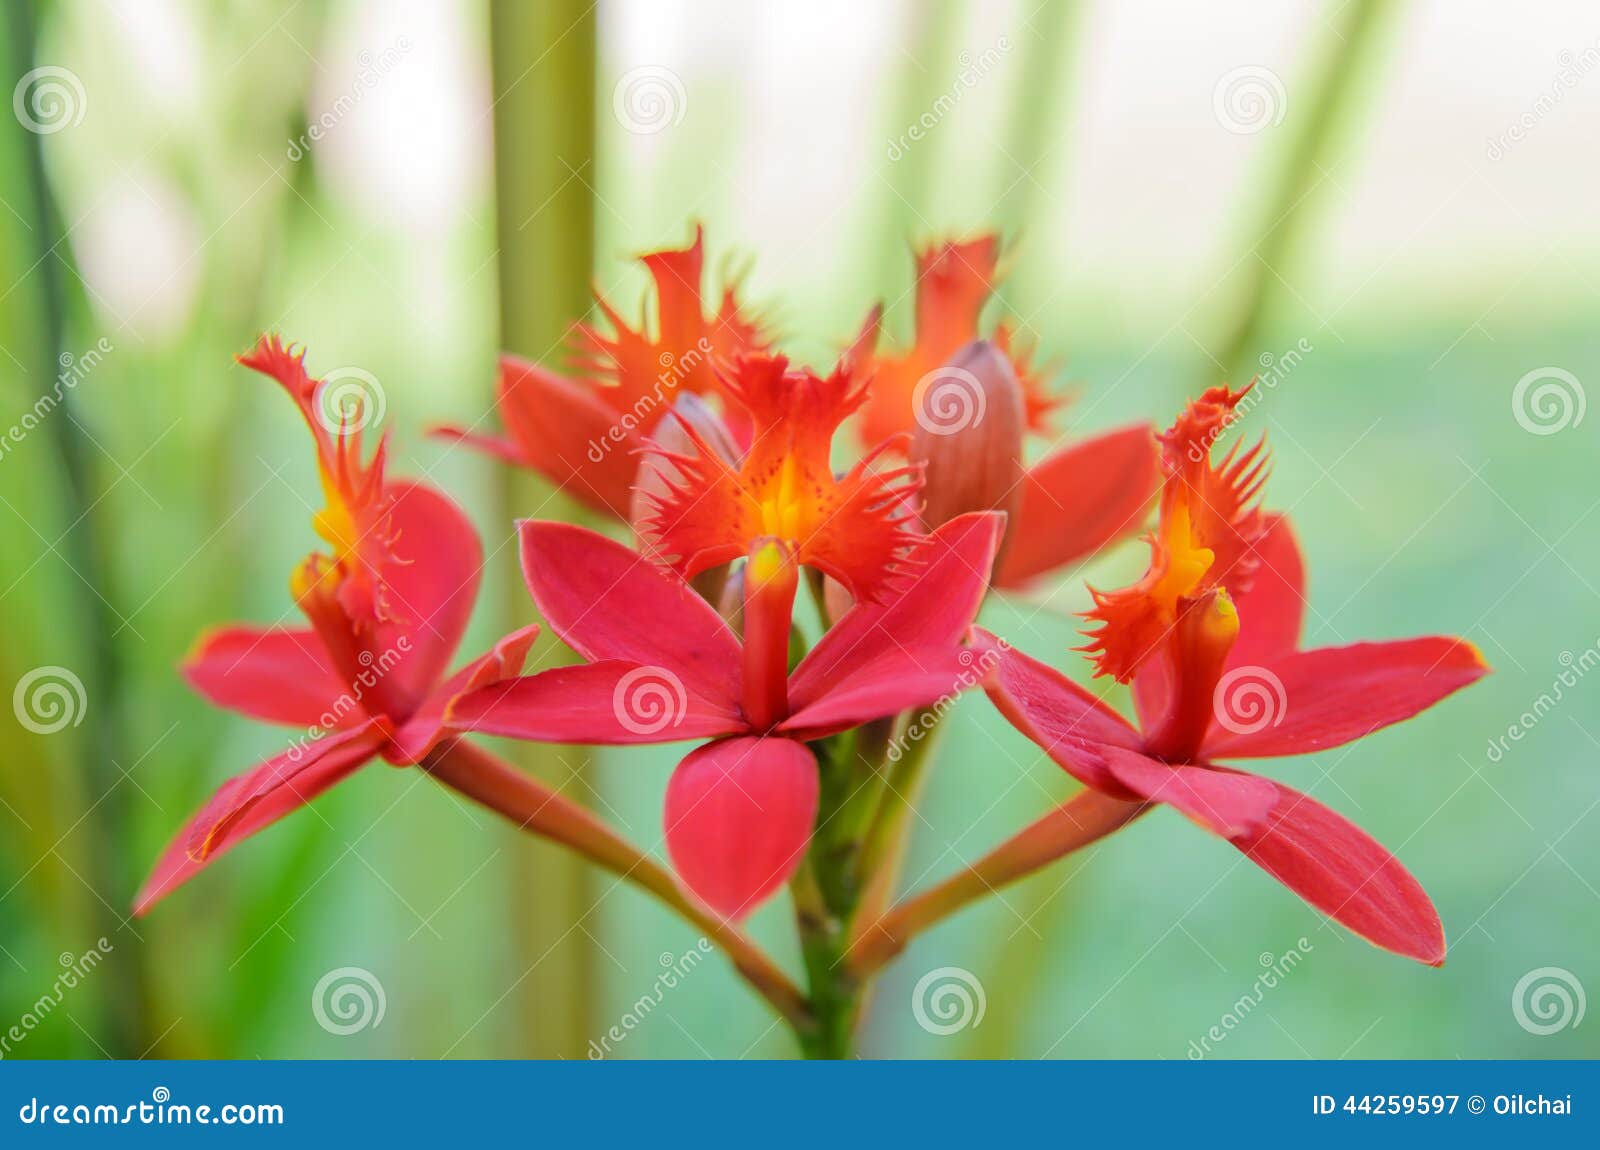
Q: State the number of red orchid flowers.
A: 5